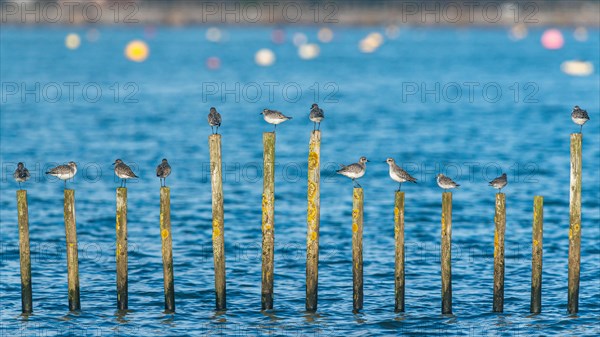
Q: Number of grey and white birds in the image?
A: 12